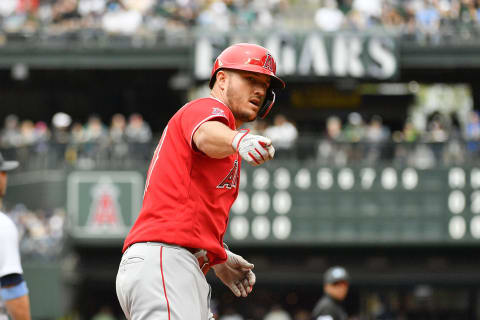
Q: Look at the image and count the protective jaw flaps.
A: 1